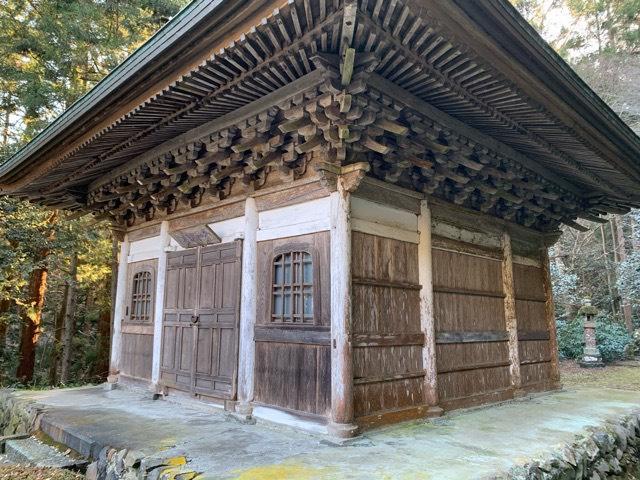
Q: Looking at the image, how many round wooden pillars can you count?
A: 7